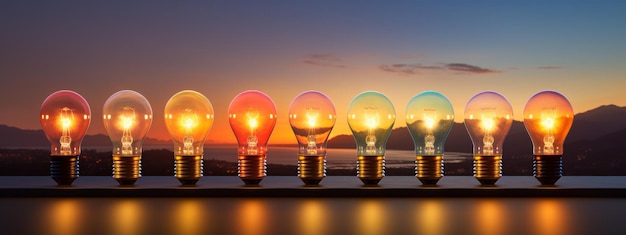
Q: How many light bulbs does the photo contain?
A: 9